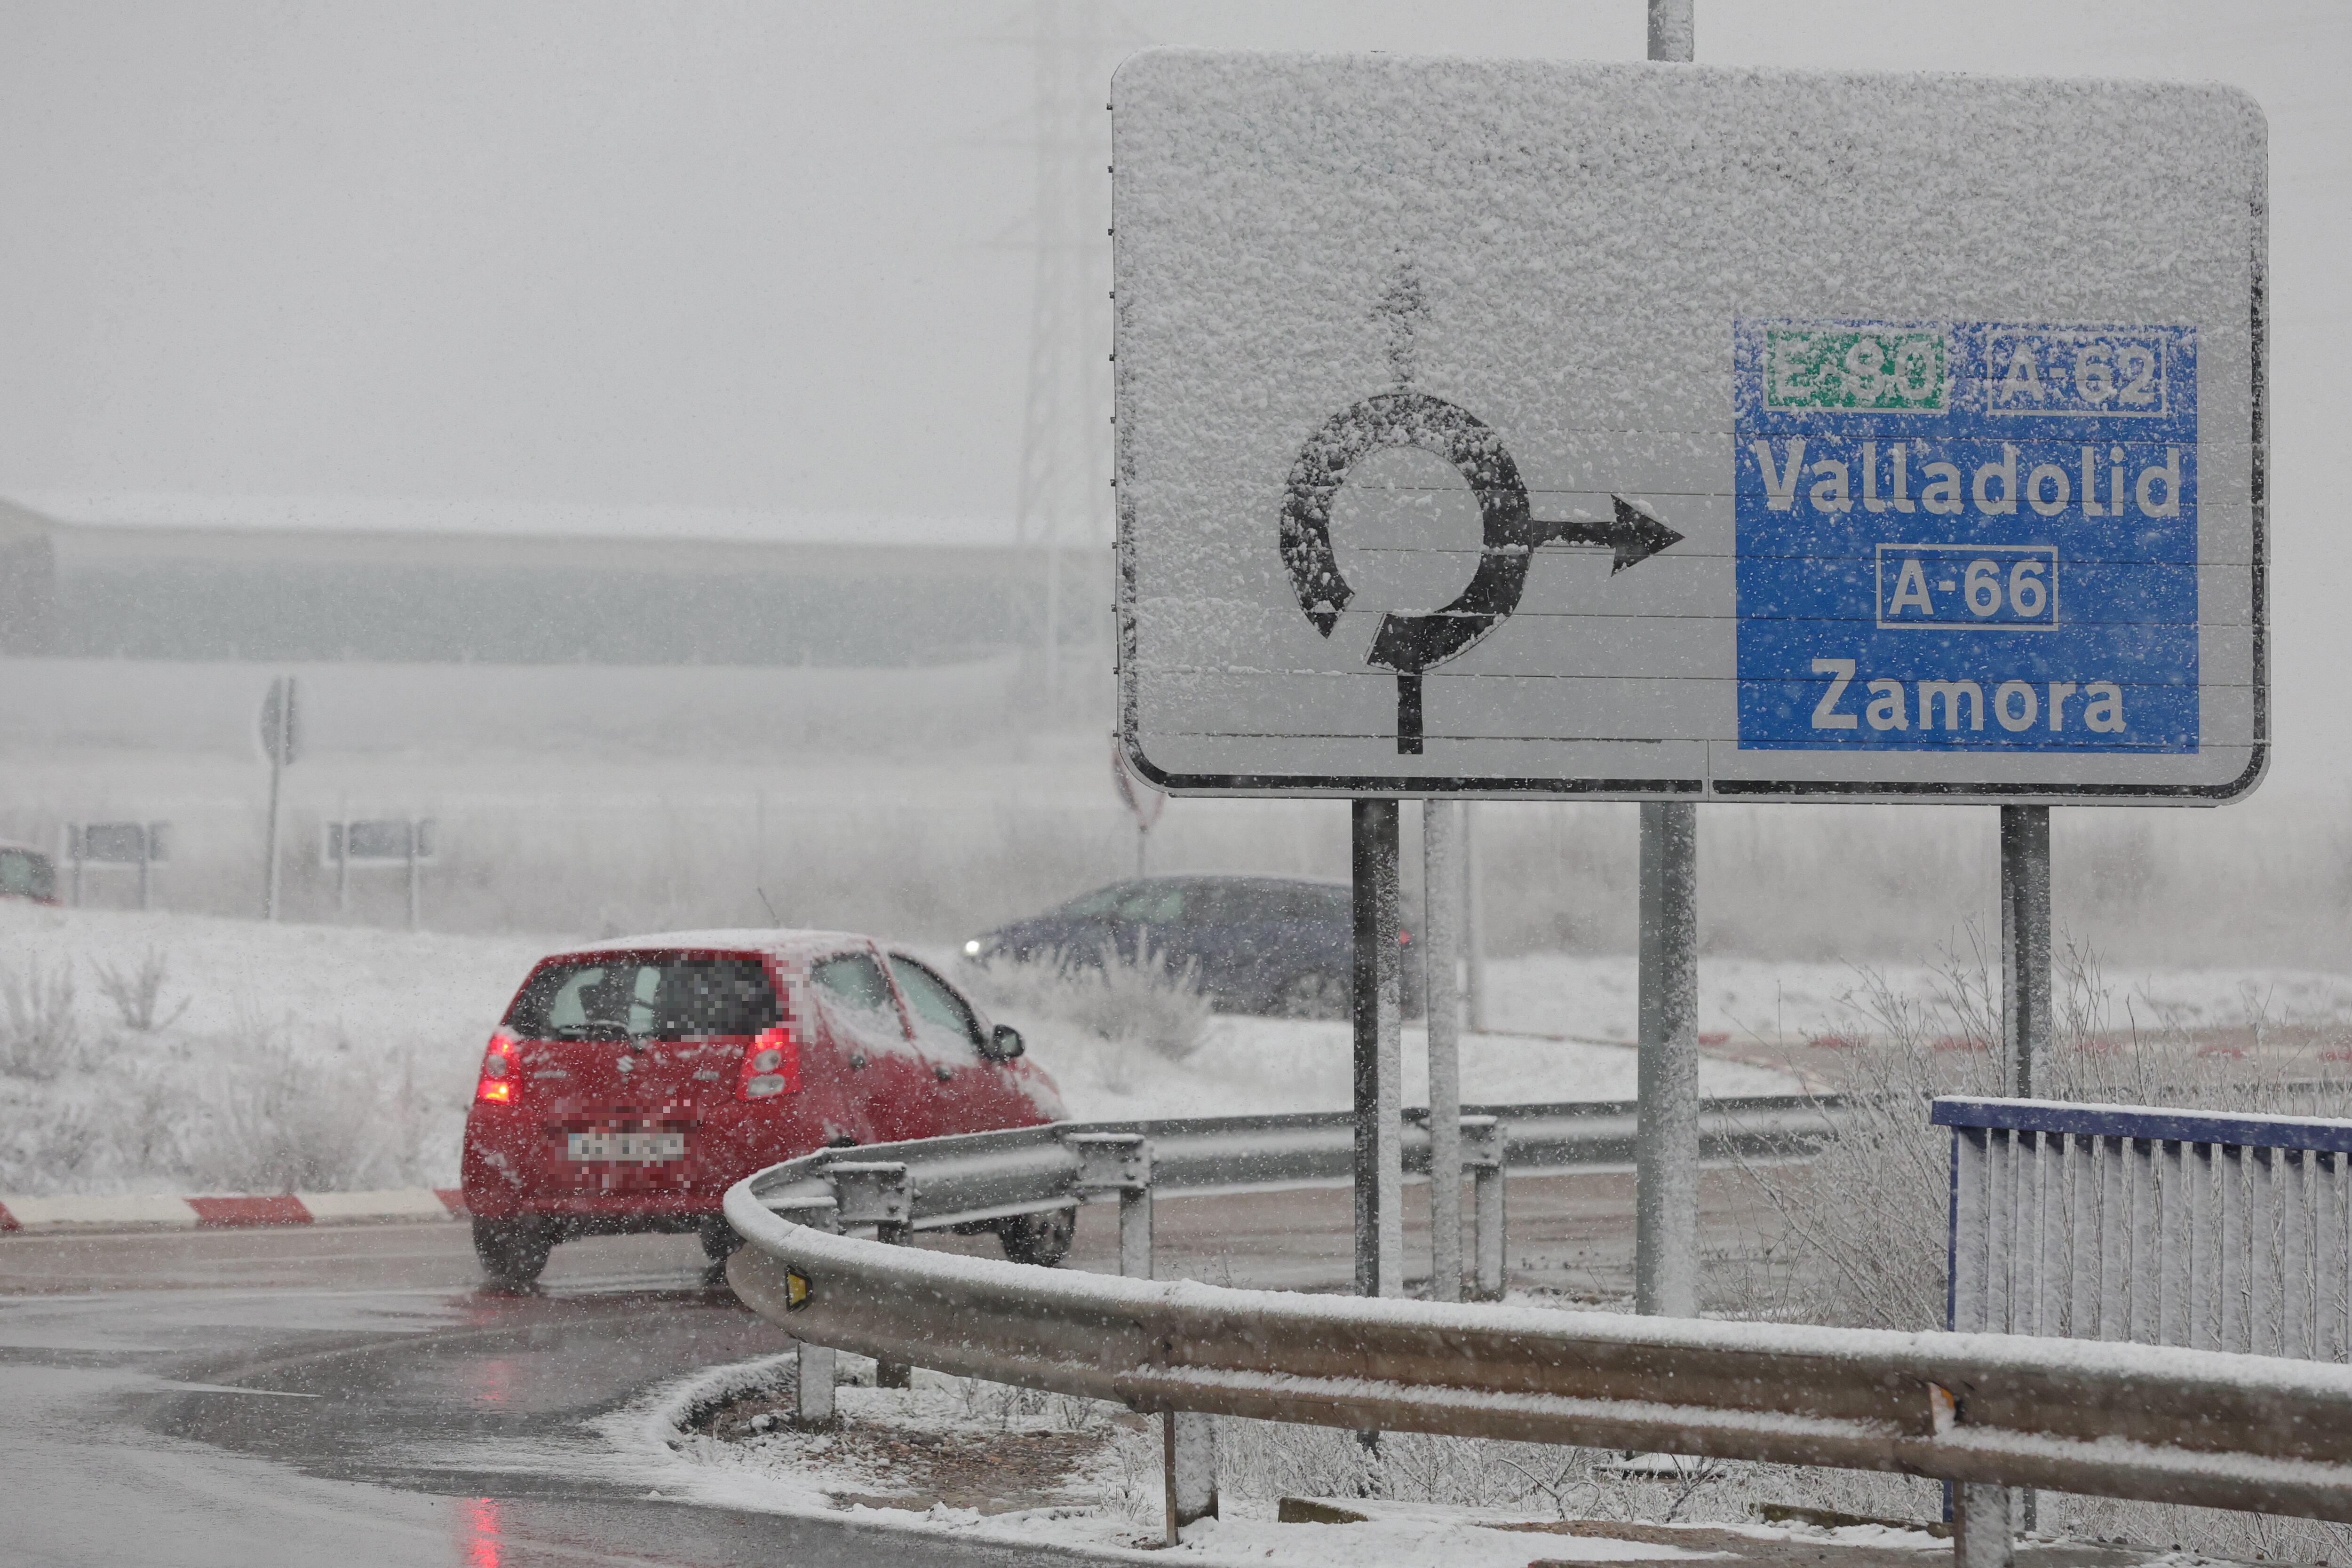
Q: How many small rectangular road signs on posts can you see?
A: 2